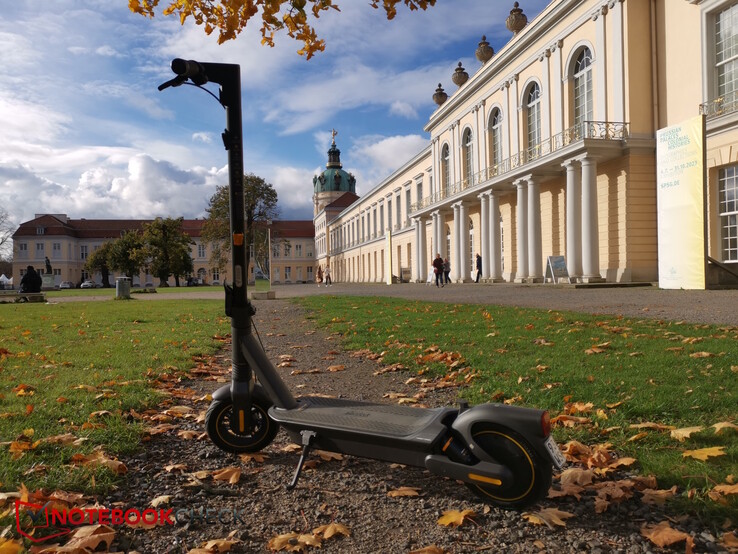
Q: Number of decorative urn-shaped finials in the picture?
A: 4